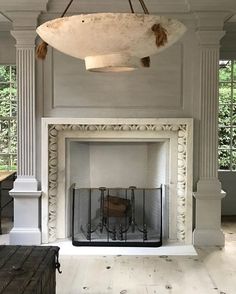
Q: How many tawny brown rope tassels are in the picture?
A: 3